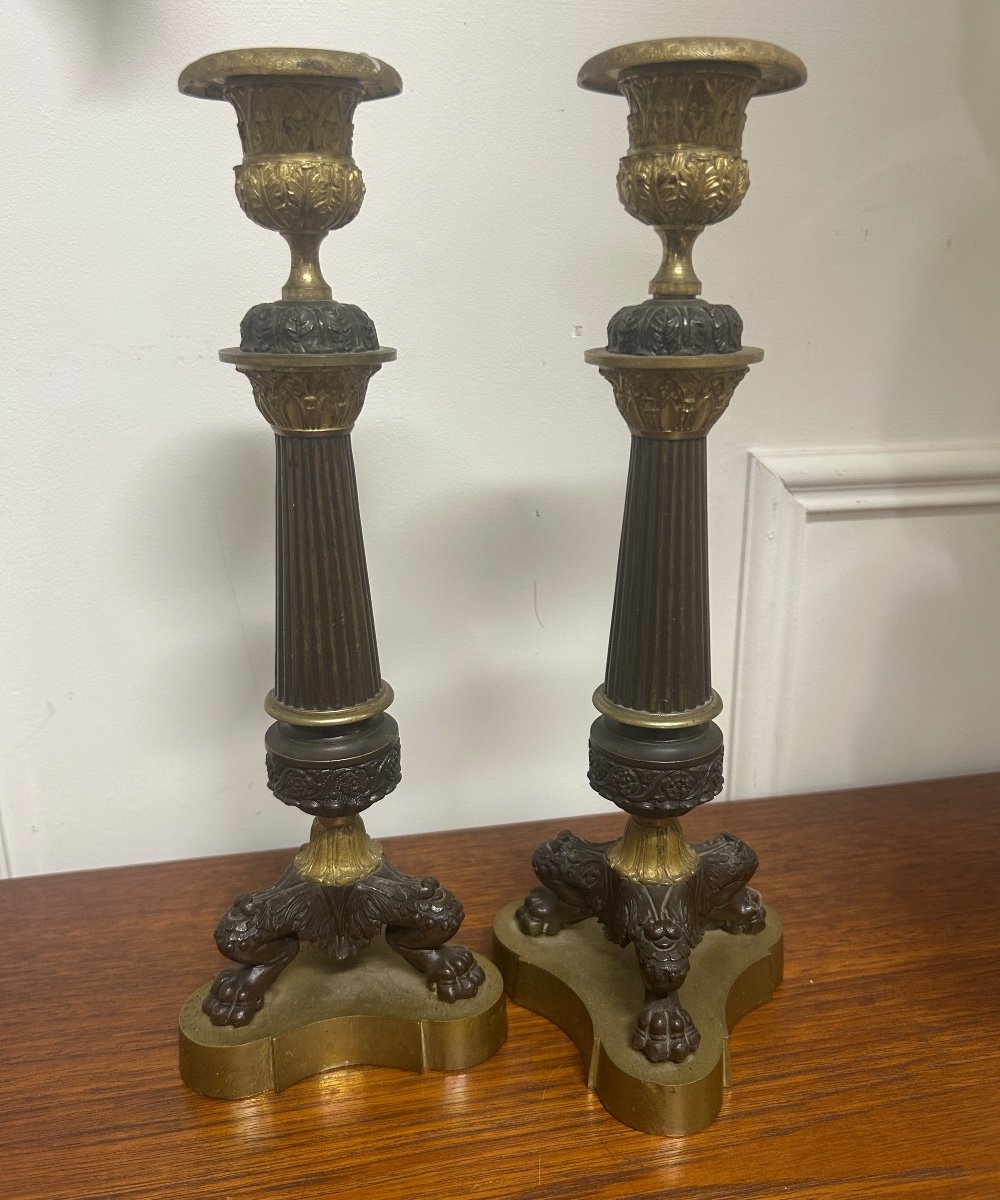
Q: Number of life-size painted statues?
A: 0